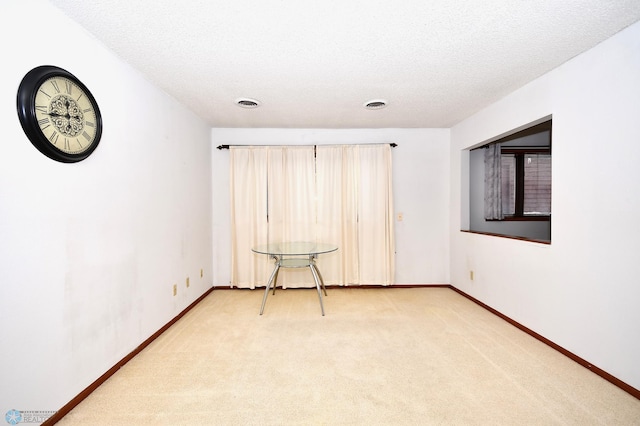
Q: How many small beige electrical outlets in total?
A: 4